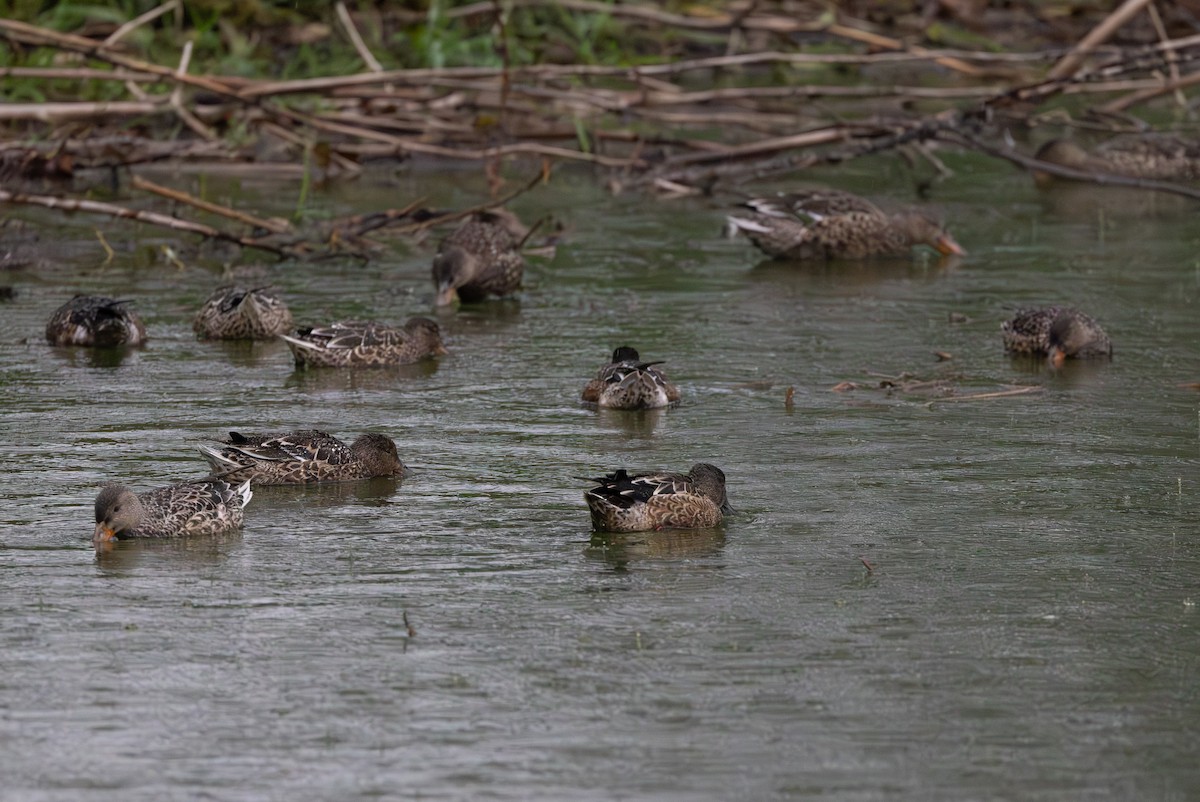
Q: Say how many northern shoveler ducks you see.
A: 11